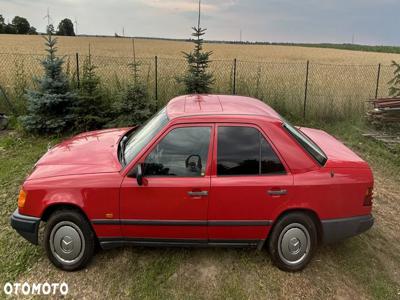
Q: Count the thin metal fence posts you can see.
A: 5